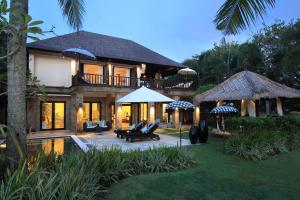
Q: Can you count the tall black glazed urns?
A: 2